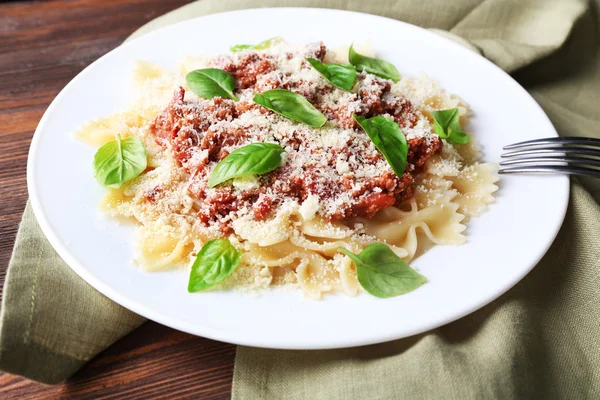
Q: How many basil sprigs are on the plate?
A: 11